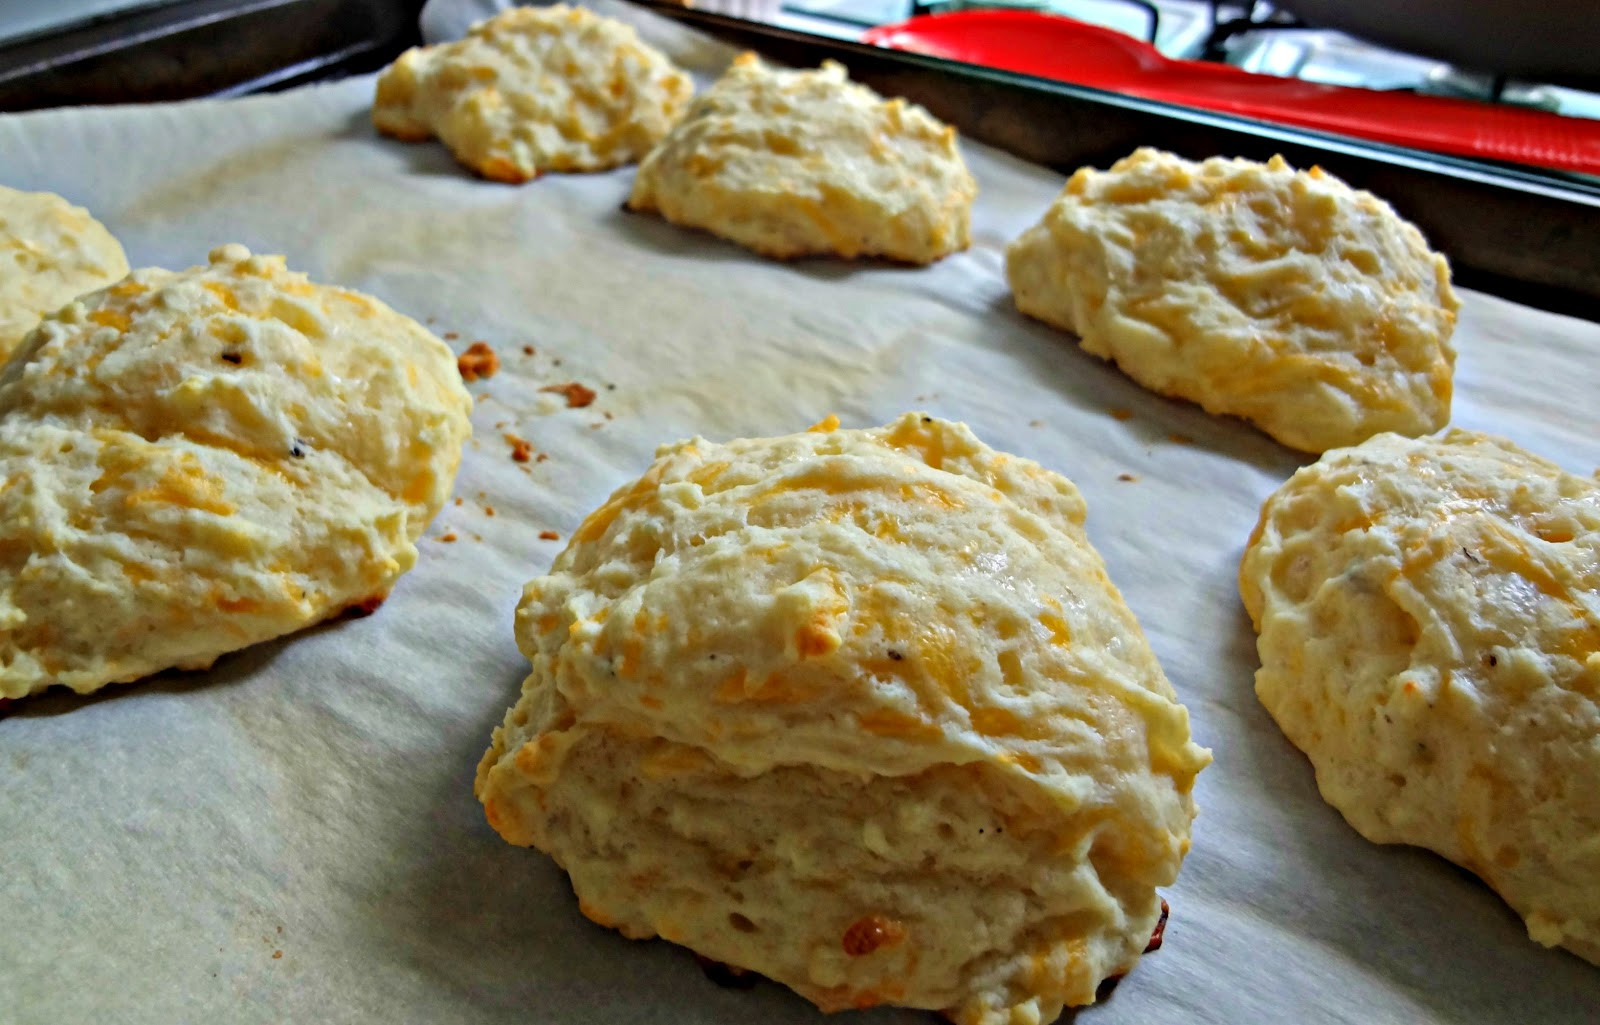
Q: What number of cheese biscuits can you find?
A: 7